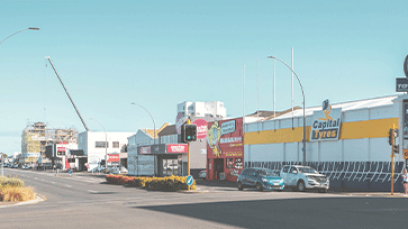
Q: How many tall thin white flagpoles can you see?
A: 4